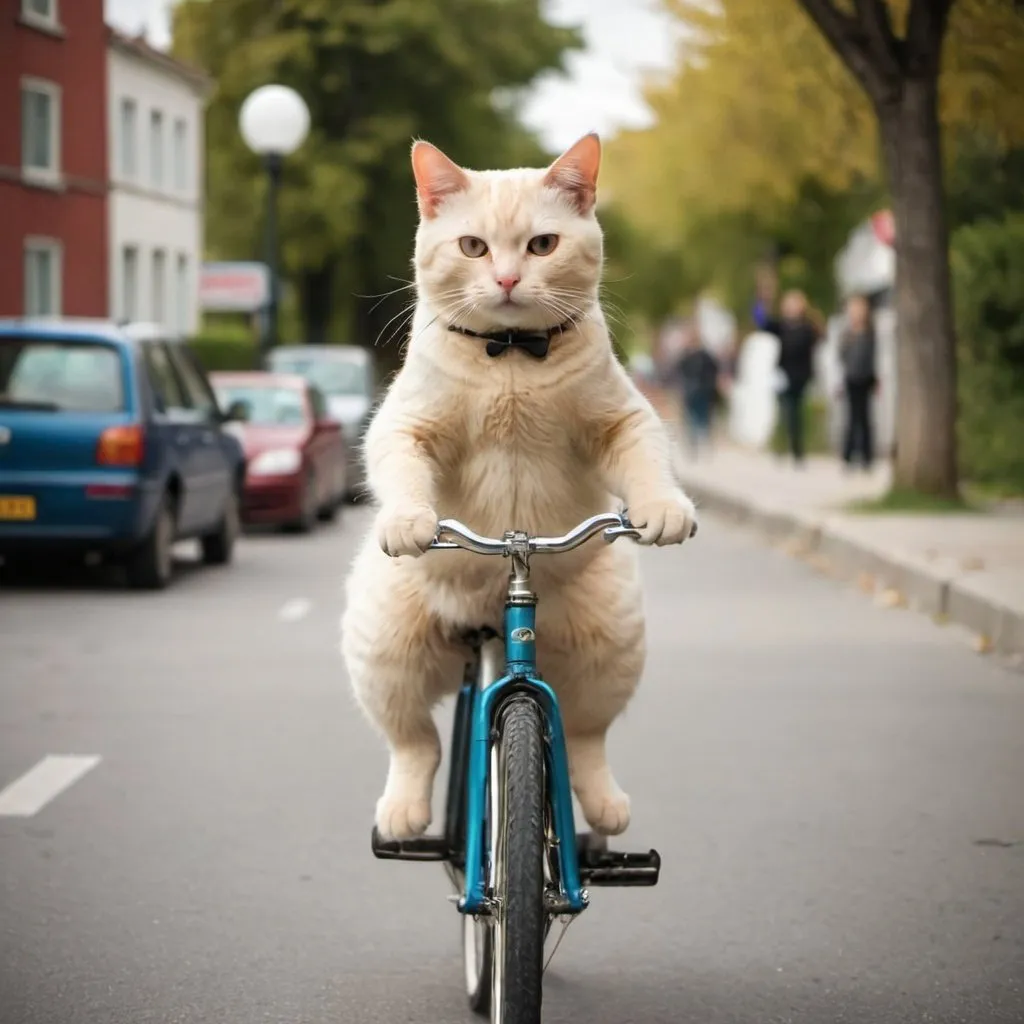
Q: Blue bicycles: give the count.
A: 1